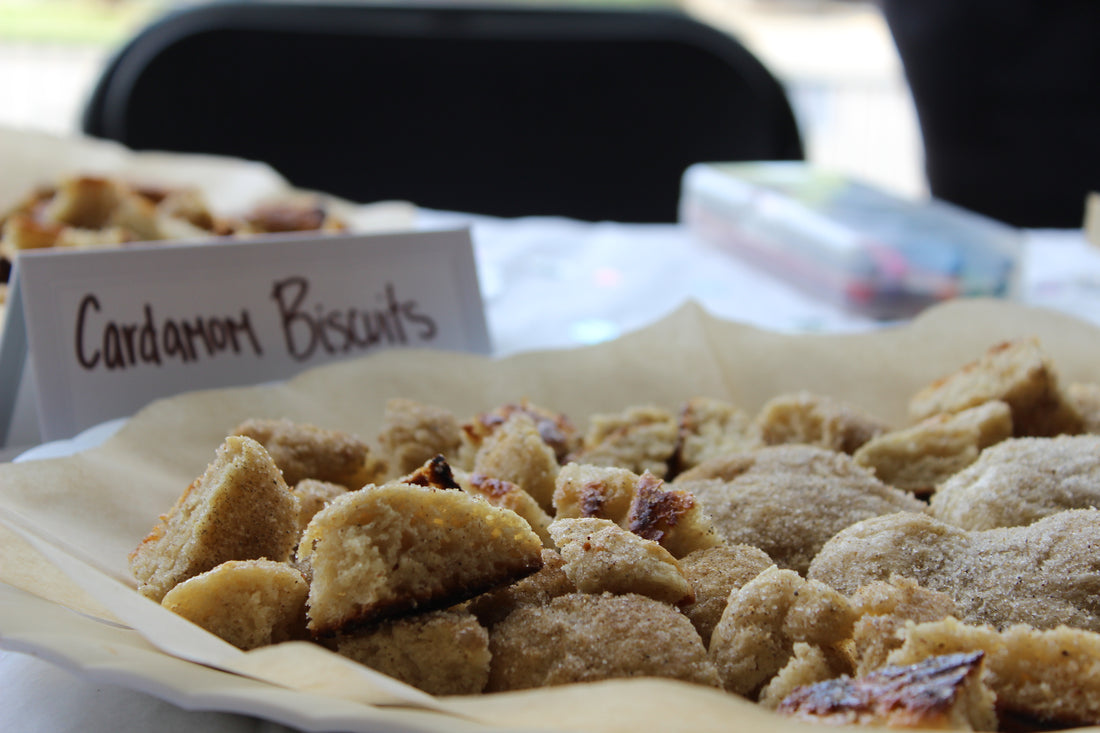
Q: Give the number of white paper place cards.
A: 1